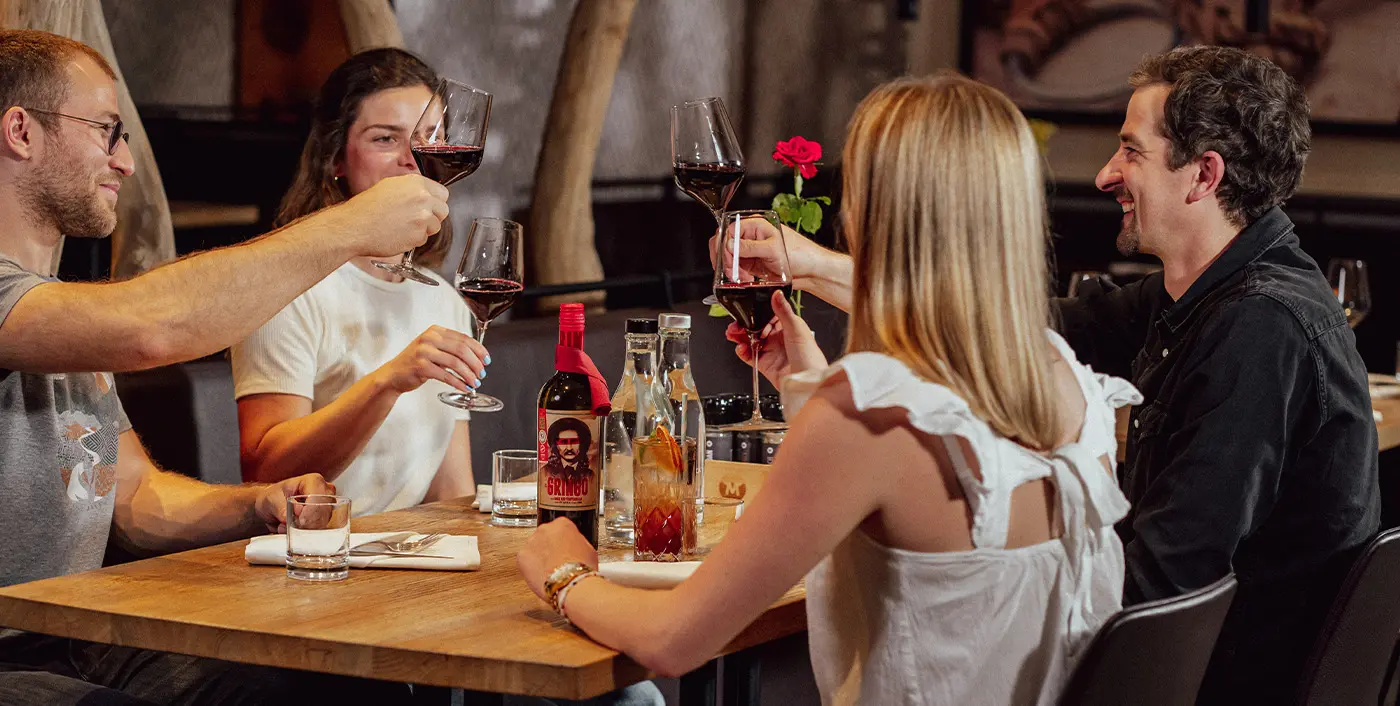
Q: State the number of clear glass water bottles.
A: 2